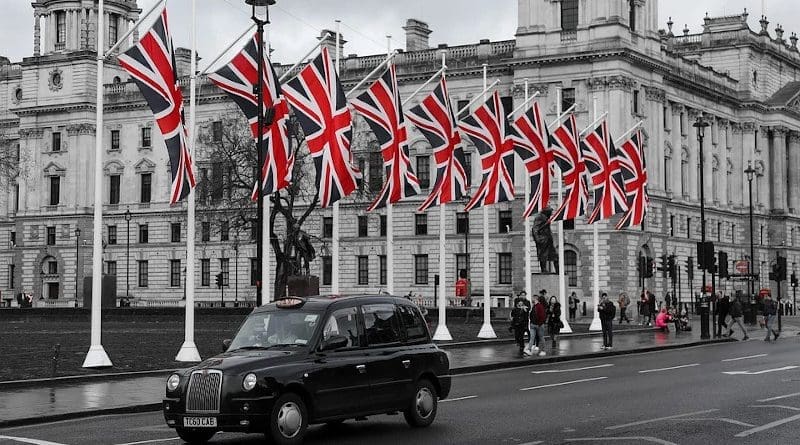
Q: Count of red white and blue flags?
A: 10